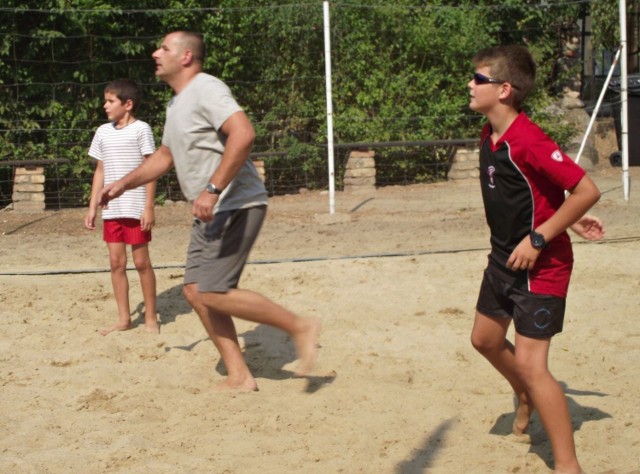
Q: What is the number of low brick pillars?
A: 4